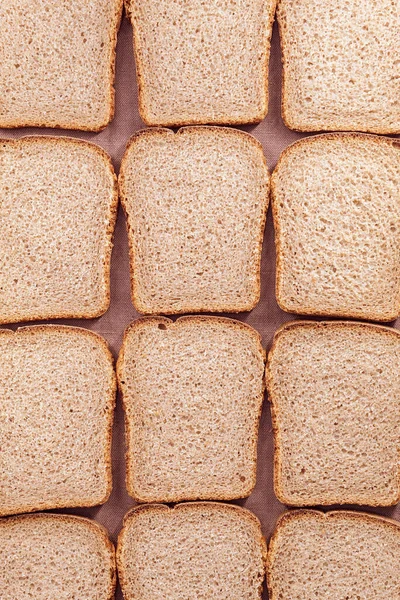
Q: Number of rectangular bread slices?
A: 12